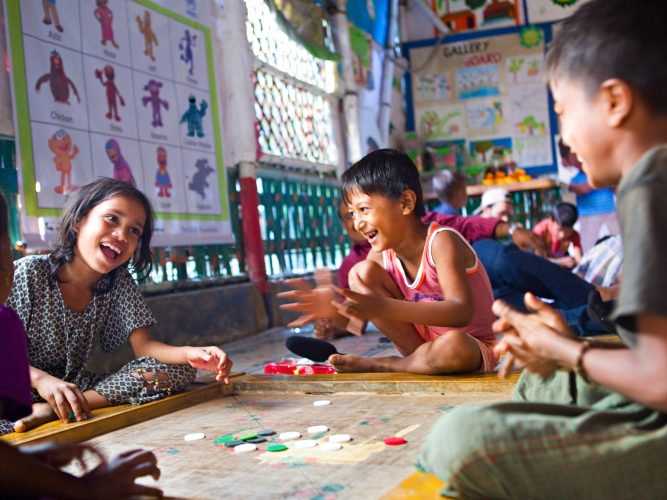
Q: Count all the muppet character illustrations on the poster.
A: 12